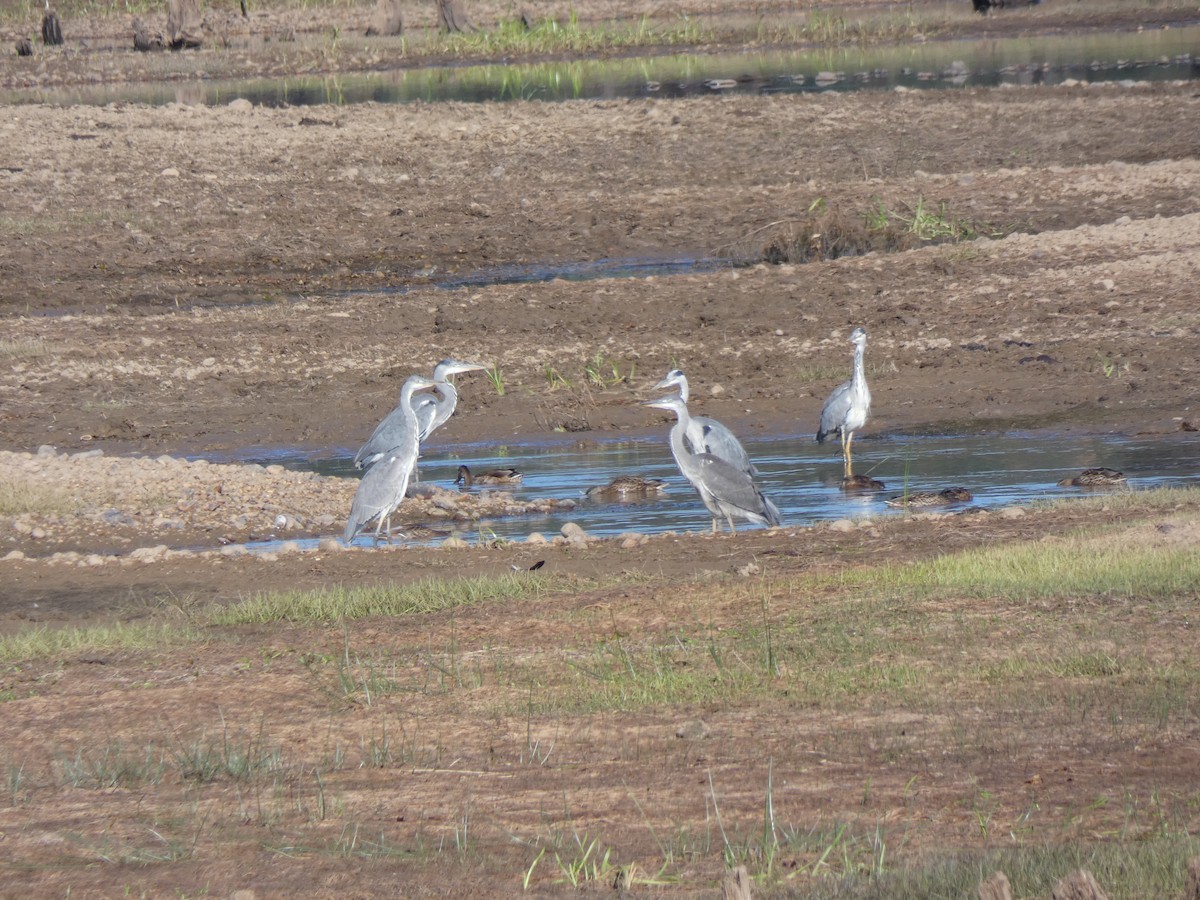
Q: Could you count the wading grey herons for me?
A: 5